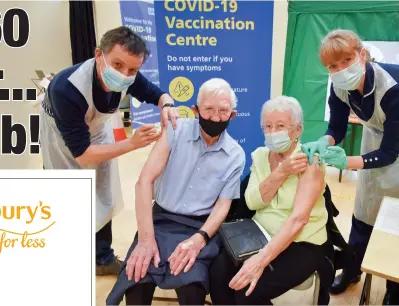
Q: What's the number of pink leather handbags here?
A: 0